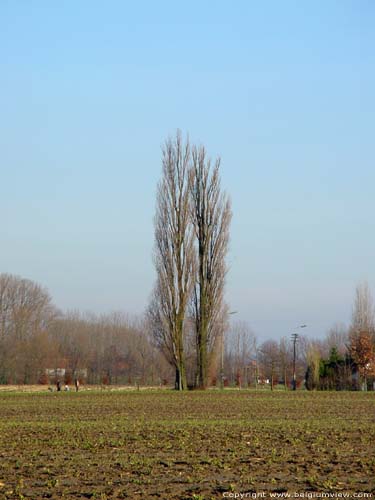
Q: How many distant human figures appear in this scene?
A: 2